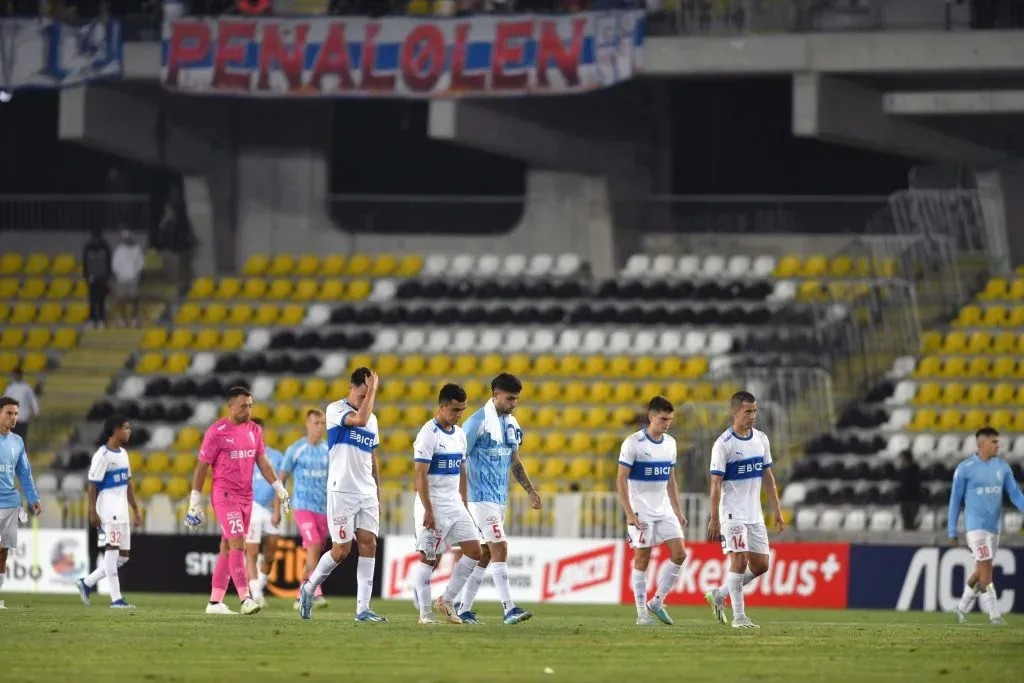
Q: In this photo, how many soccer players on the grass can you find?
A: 11